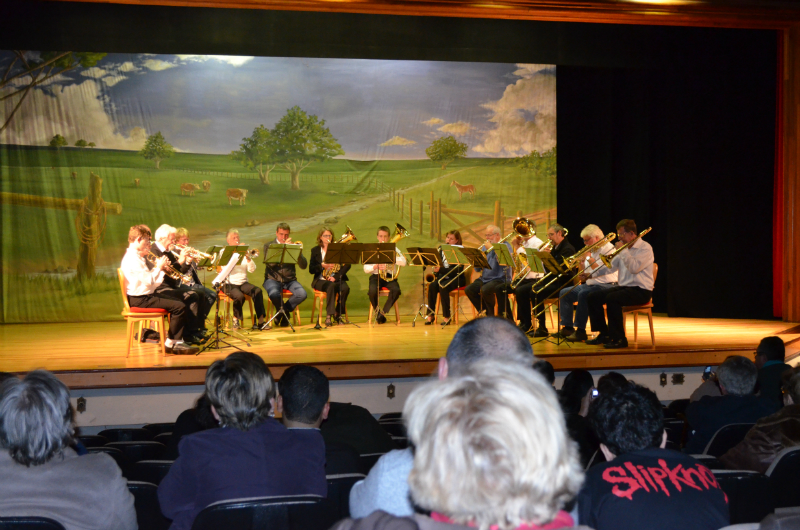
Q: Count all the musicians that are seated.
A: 13